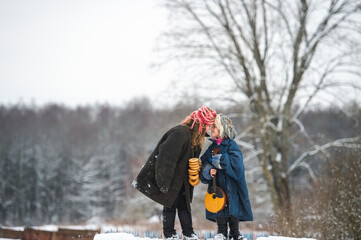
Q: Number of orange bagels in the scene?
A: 8